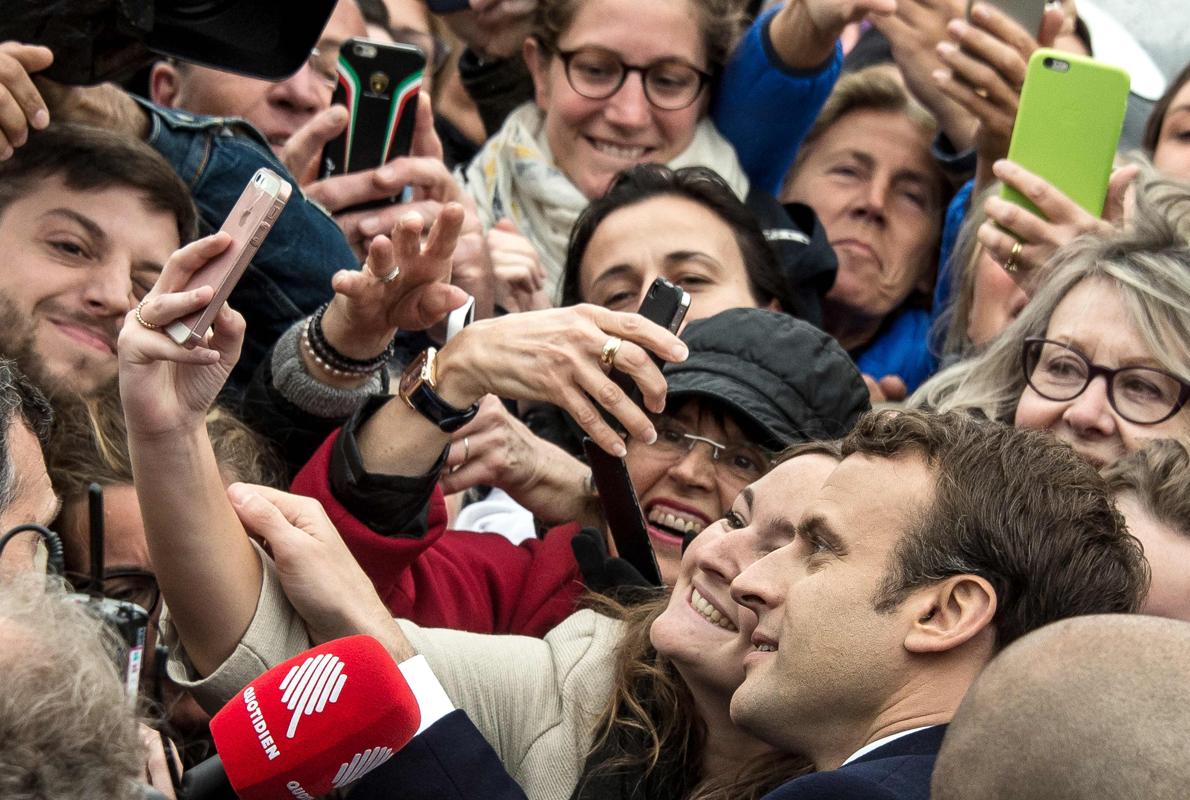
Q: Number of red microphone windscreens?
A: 1